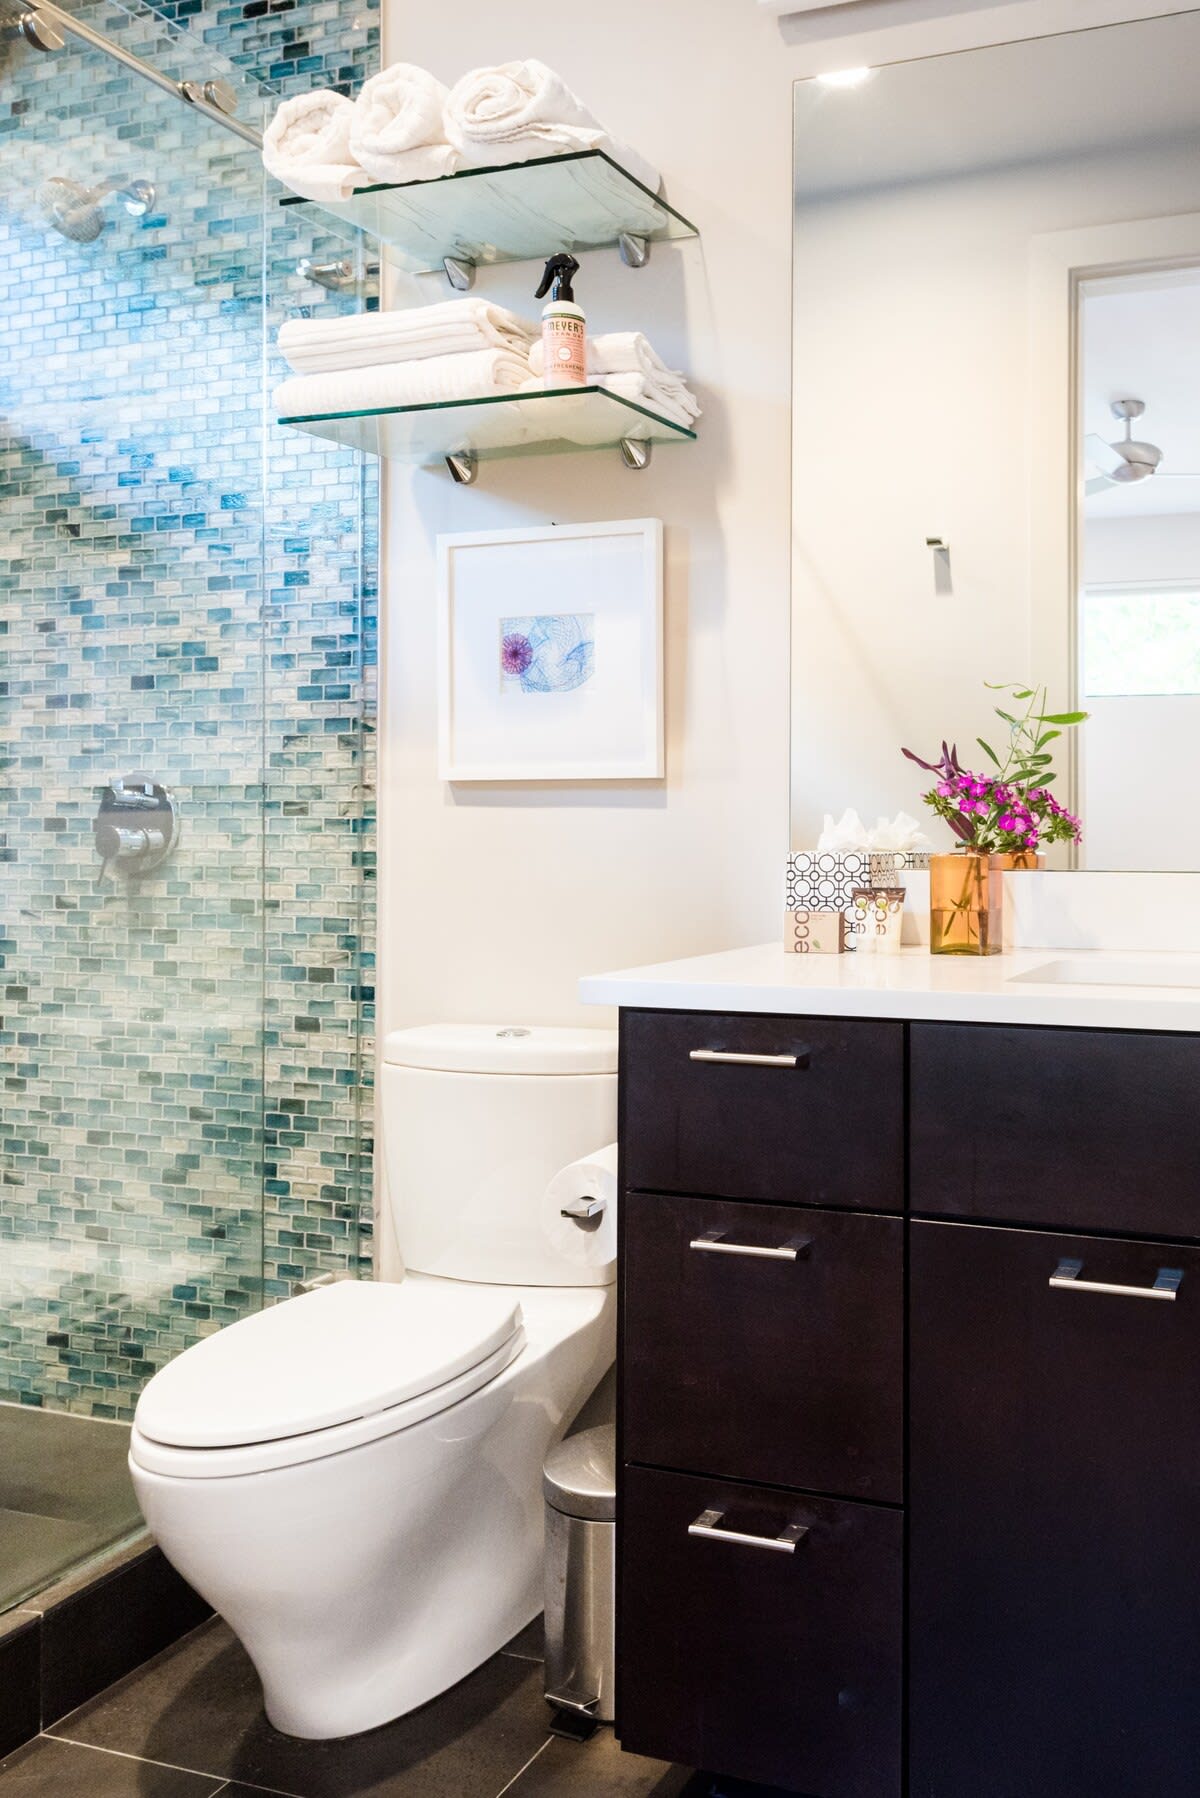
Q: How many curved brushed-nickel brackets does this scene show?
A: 4